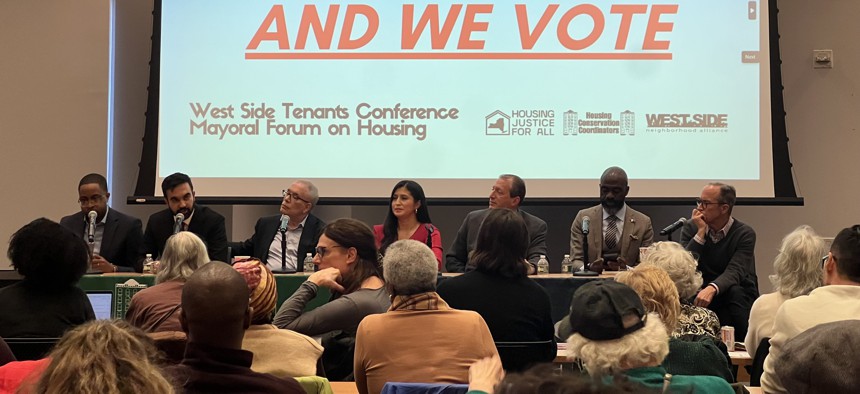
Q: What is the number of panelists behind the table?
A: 7